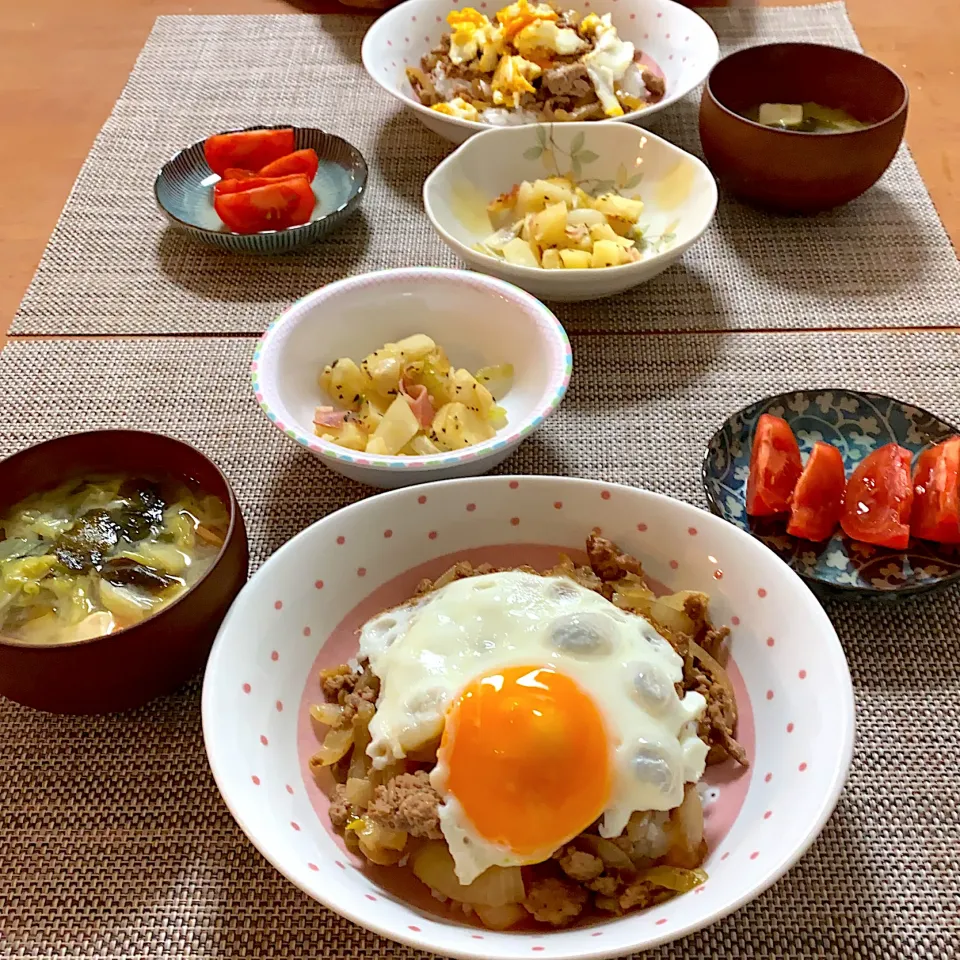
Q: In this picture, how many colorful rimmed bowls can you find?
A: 1